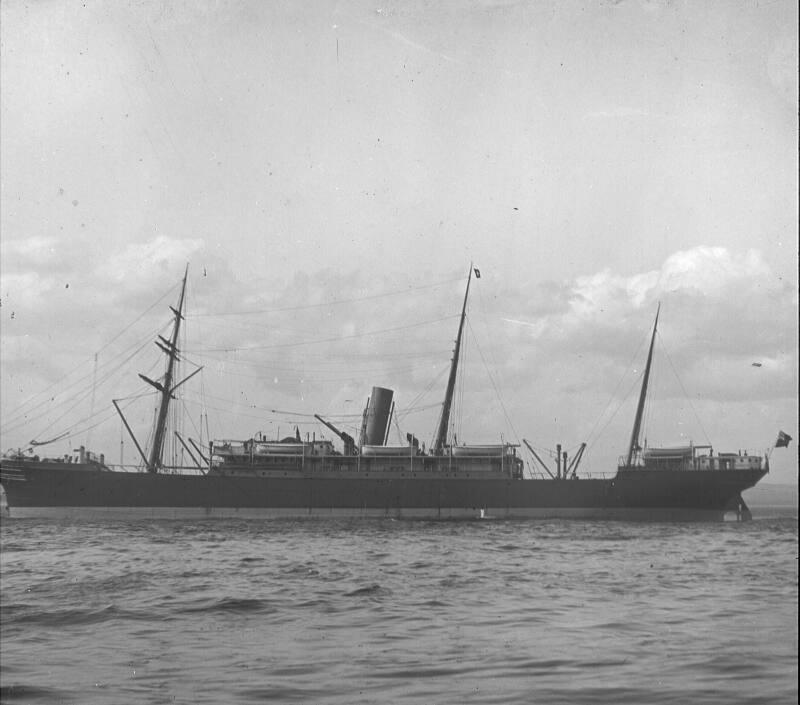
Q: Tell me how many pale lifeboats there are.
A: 4